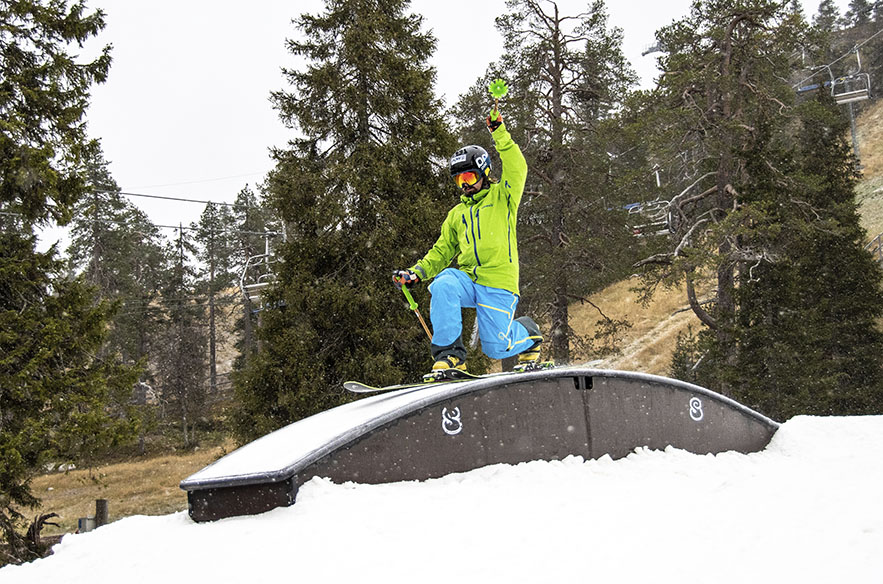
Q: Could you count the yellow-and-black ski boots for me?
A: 2